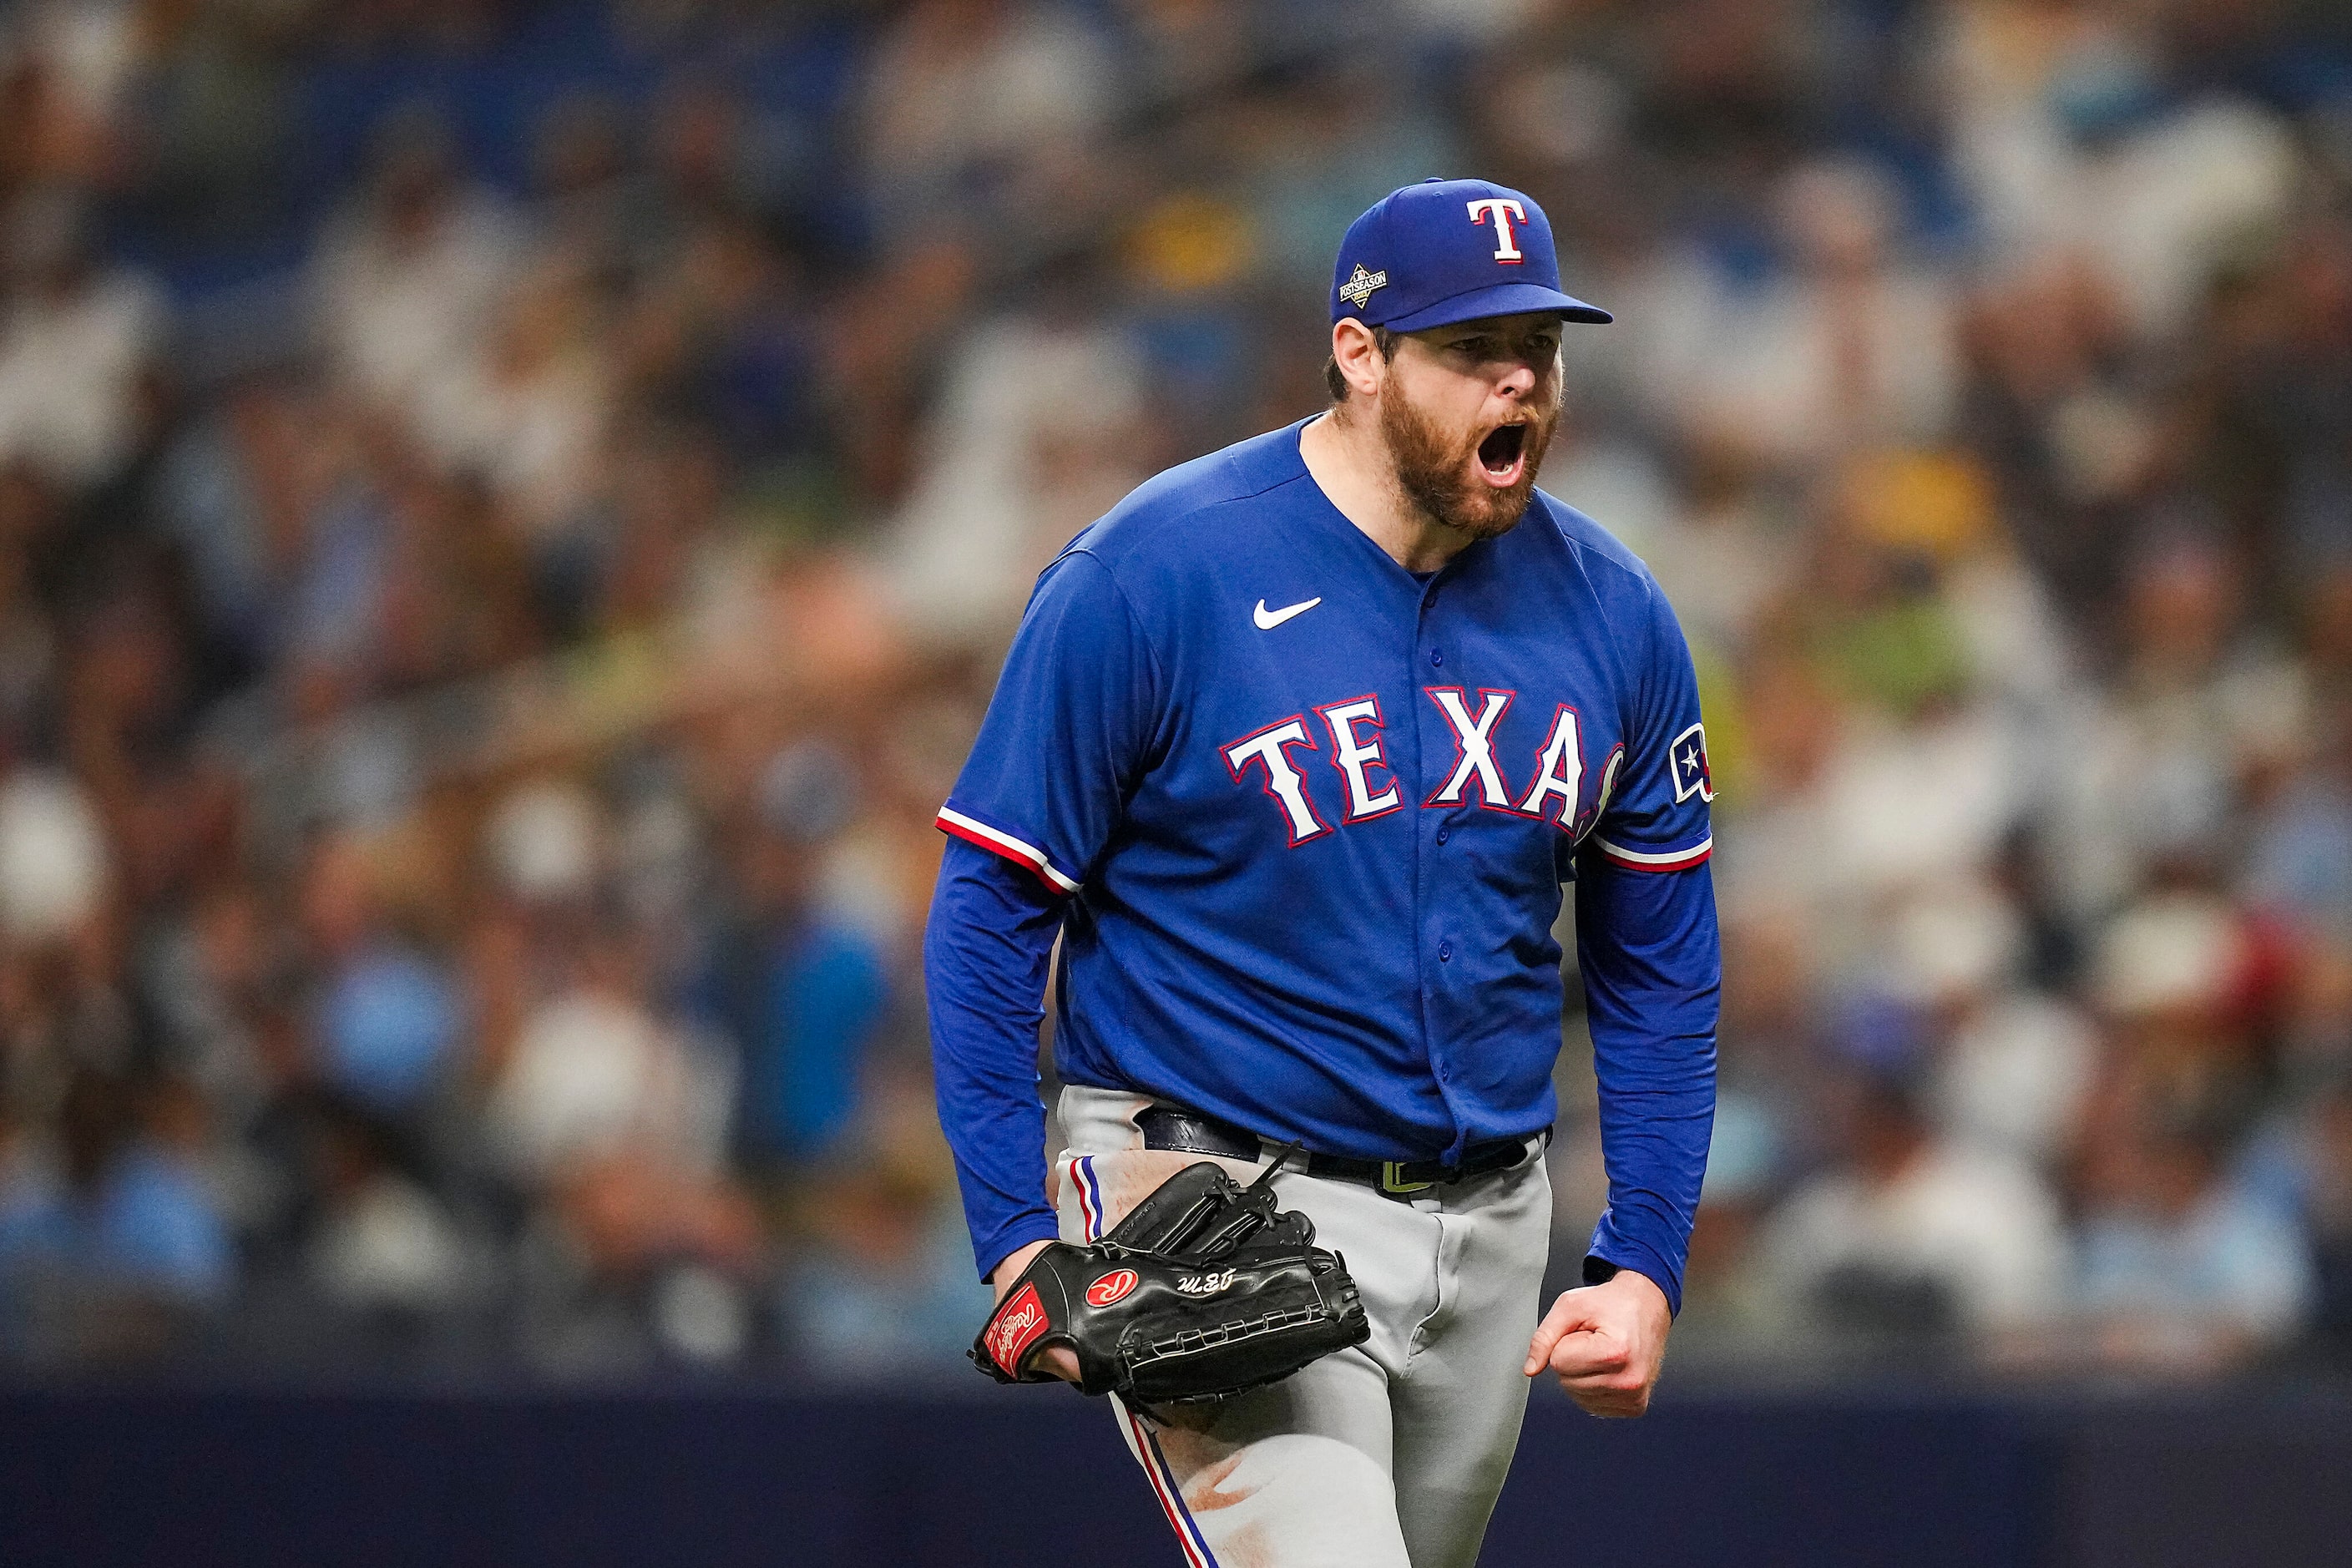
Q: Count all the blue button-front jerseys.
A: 1